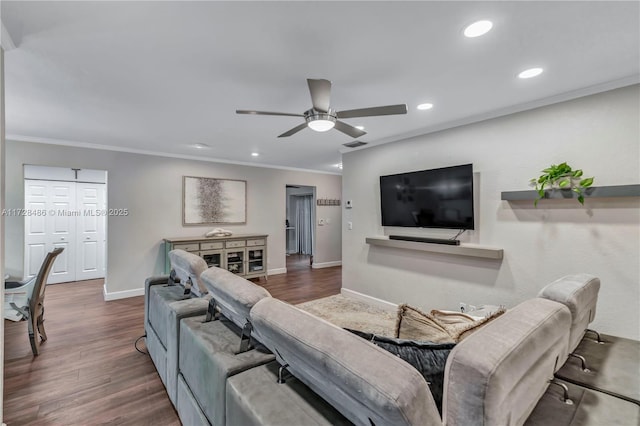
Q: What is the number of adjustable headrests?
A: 5